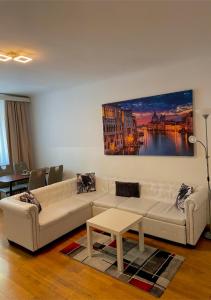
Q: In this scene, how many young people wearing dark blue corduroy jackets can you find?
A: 0